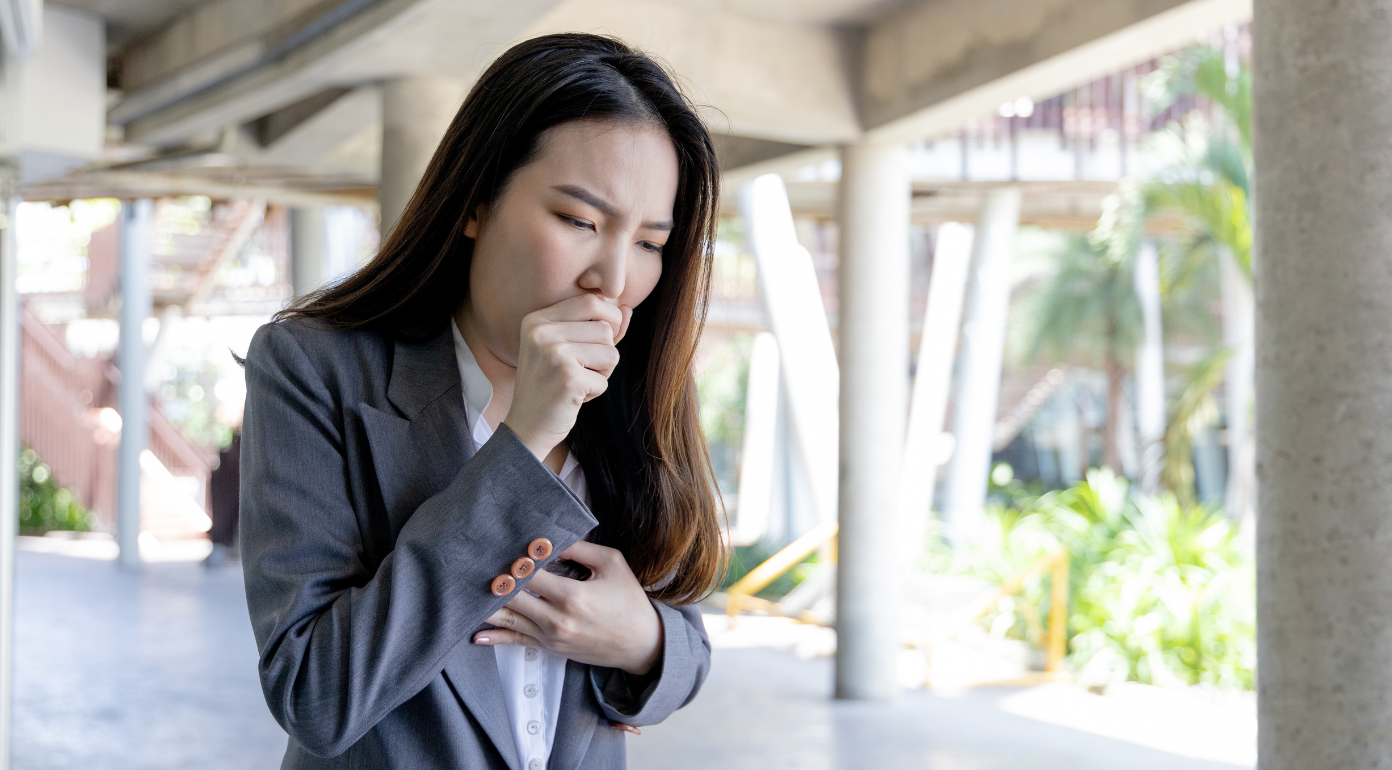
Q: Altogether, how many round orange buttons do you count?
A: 3